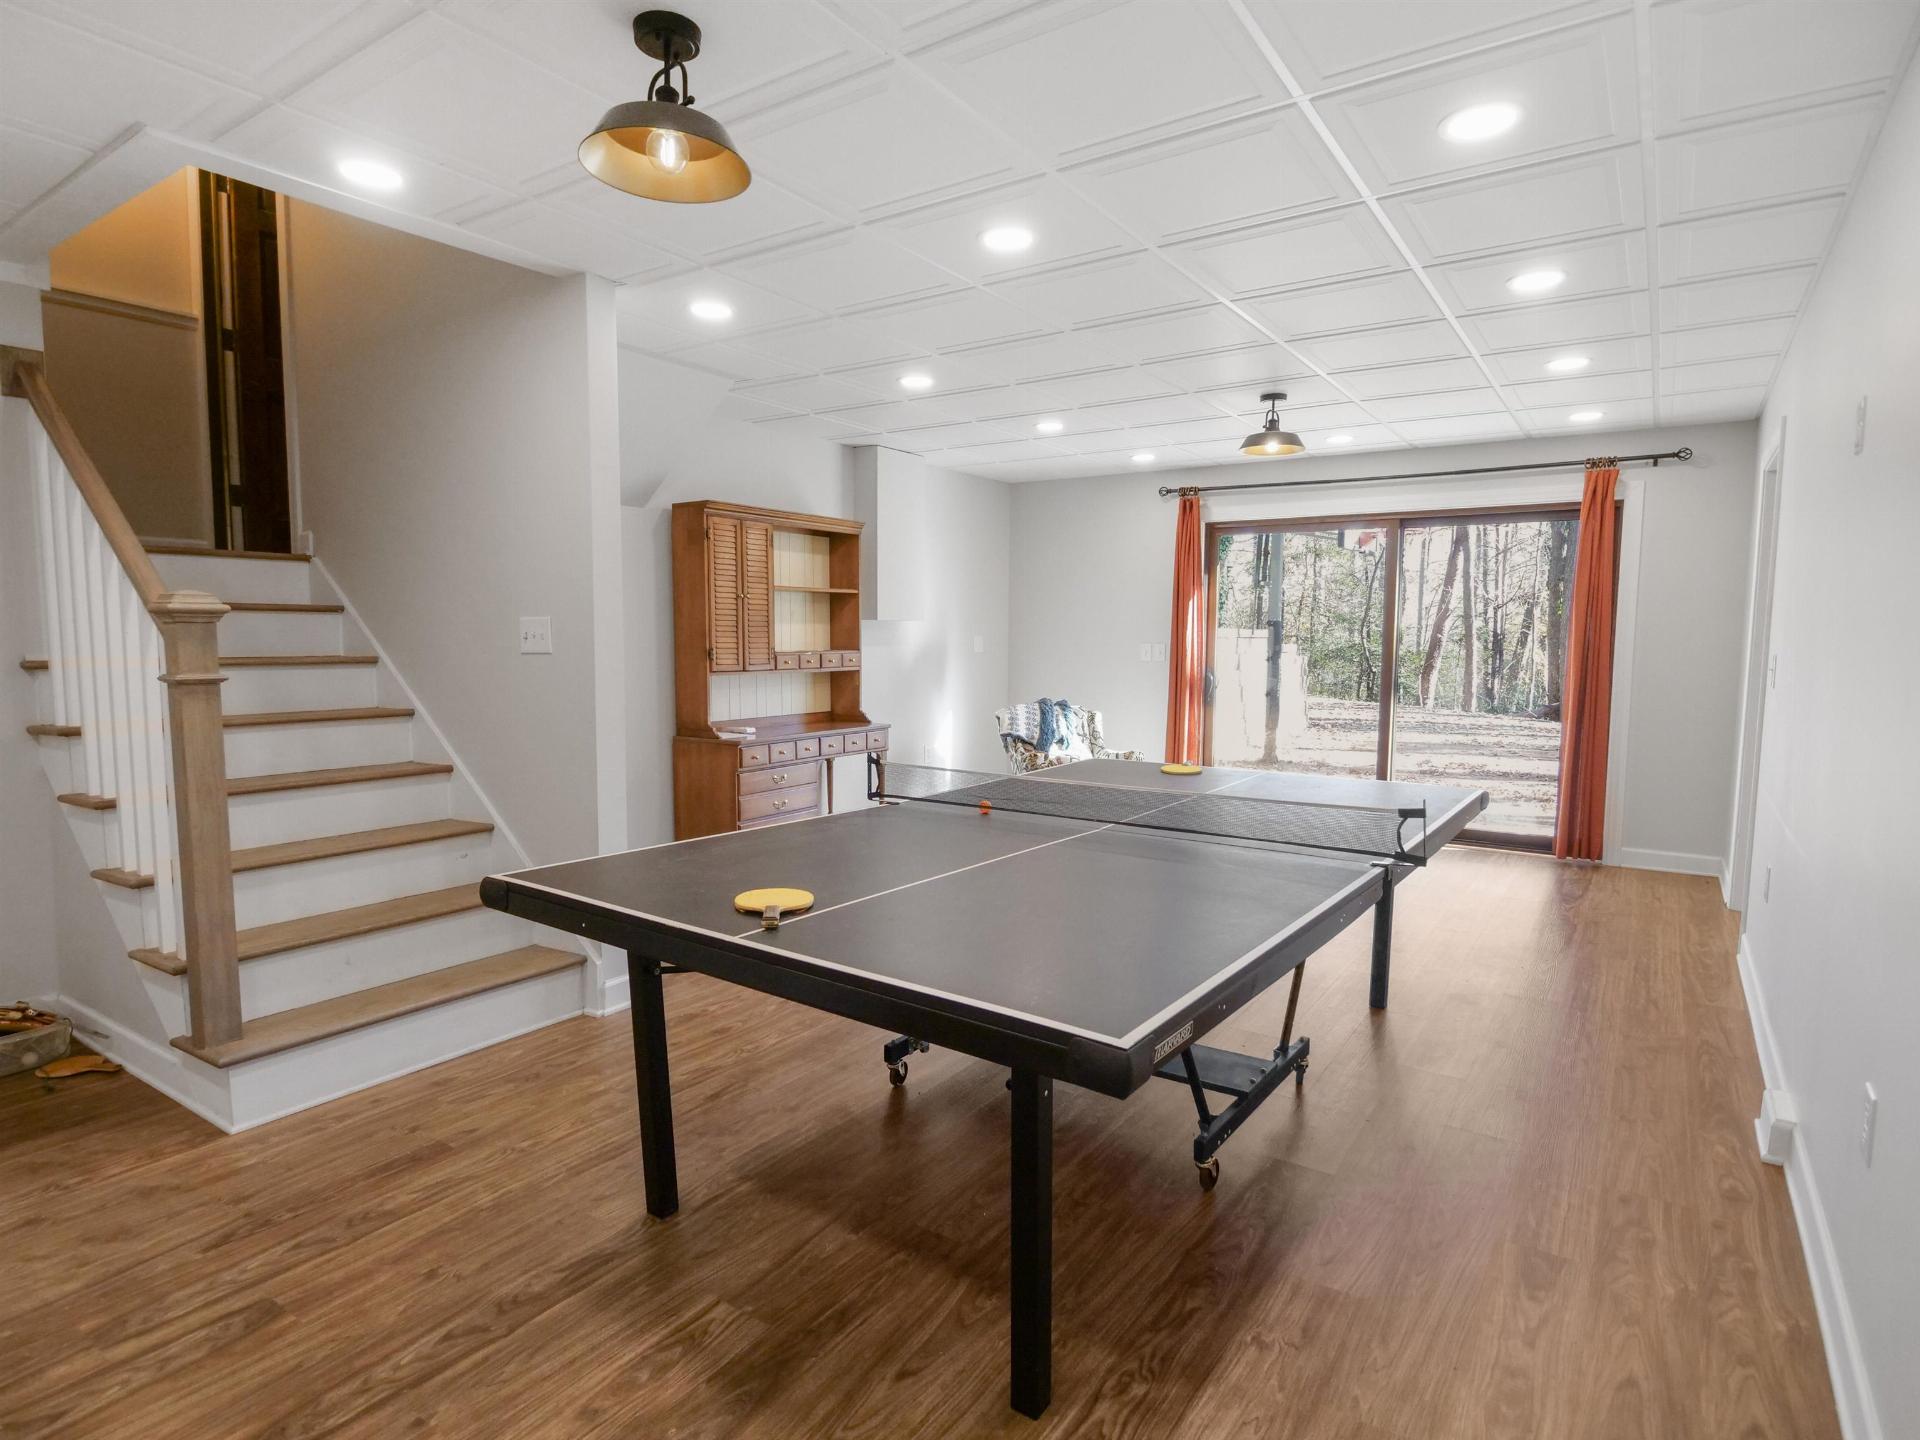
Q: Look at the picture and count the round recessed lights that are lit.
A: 11